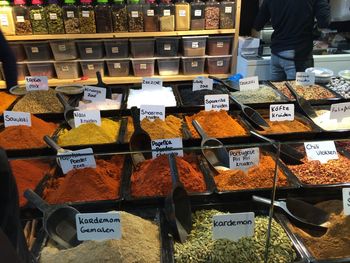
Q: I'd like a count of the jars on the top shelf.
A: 15